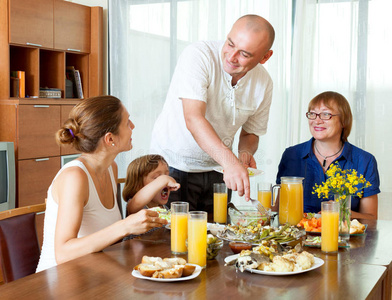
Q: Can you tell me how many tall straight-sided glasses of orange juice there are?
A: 5